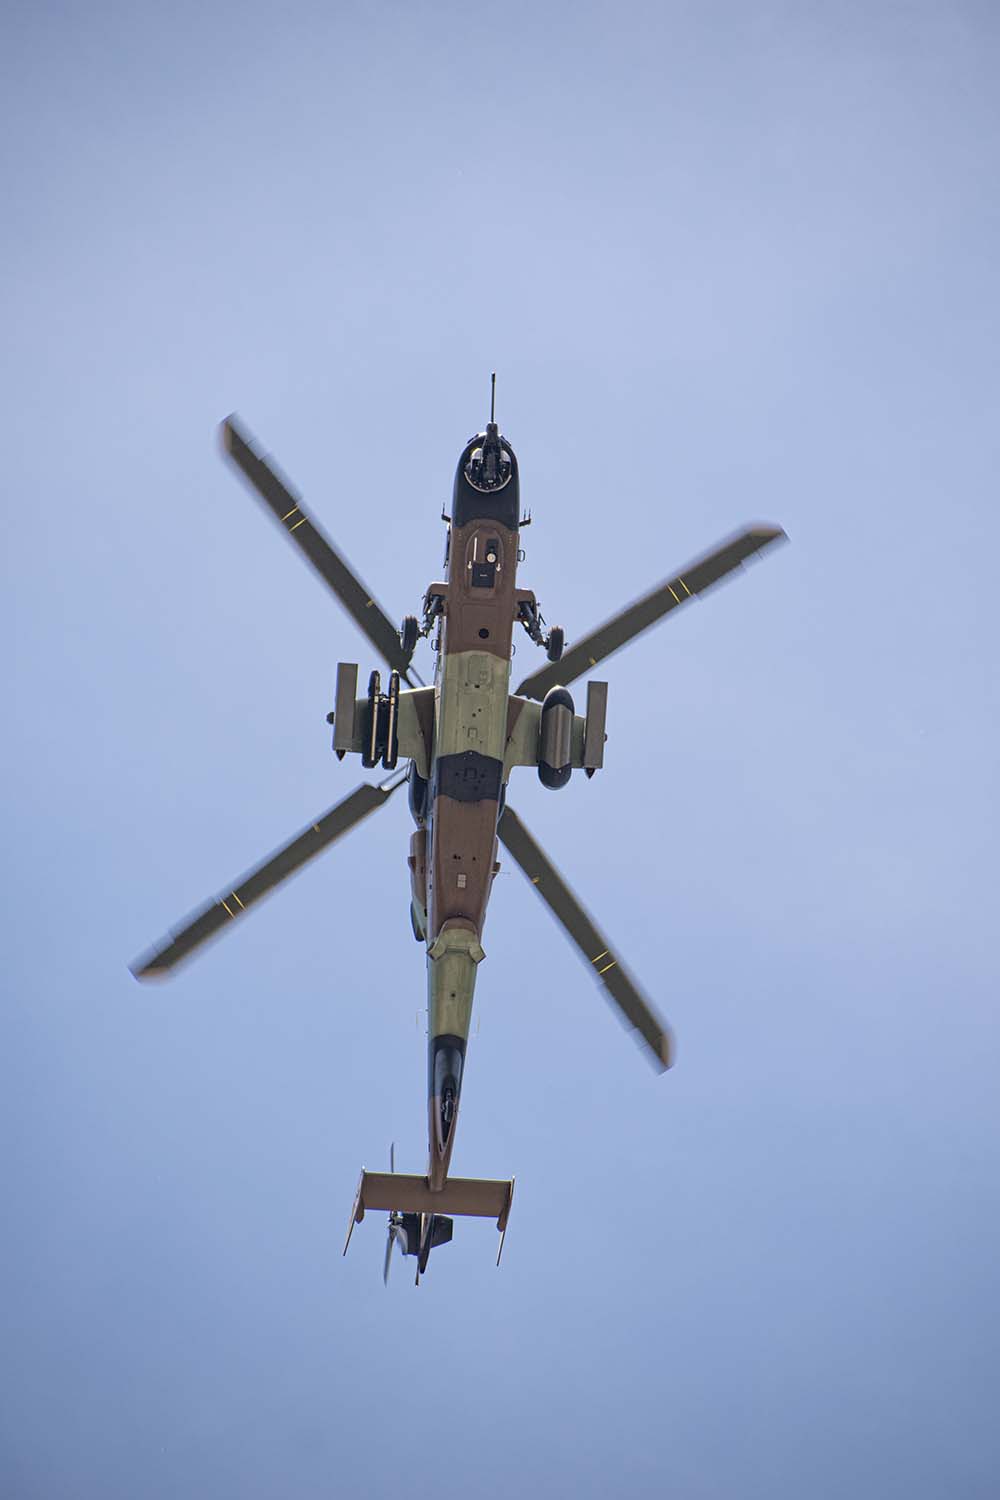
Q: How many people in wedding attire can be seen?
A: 0